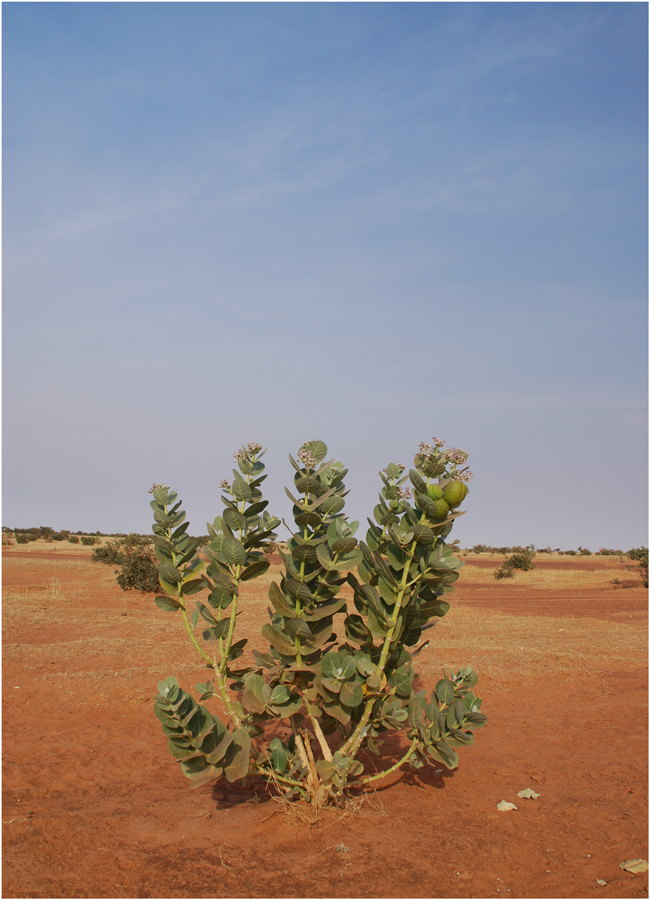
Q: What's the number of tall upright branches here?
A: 4